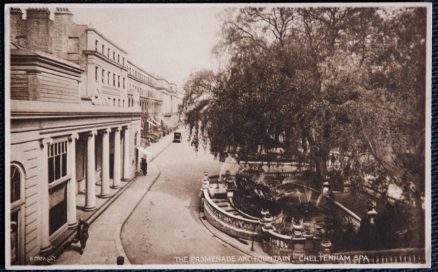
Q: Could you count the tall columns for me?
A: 6